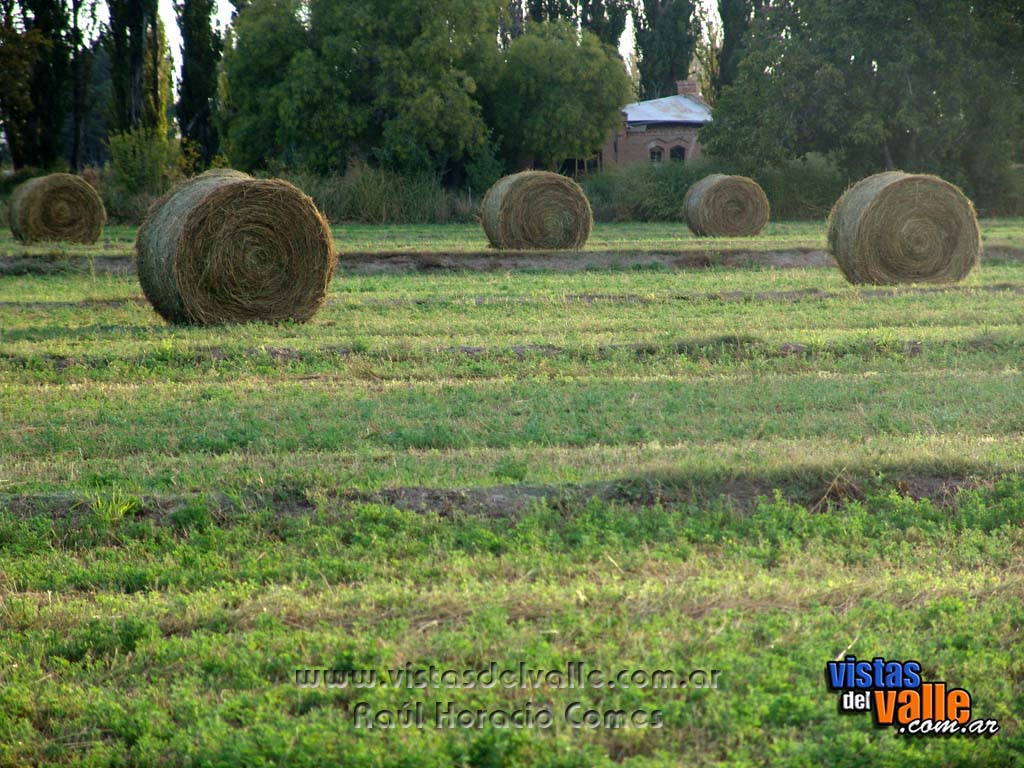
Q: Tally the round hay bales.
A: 5